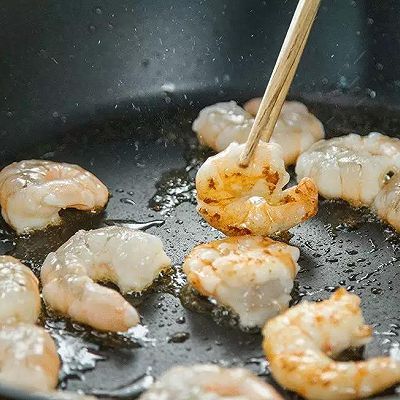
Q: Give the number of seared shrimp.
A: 3